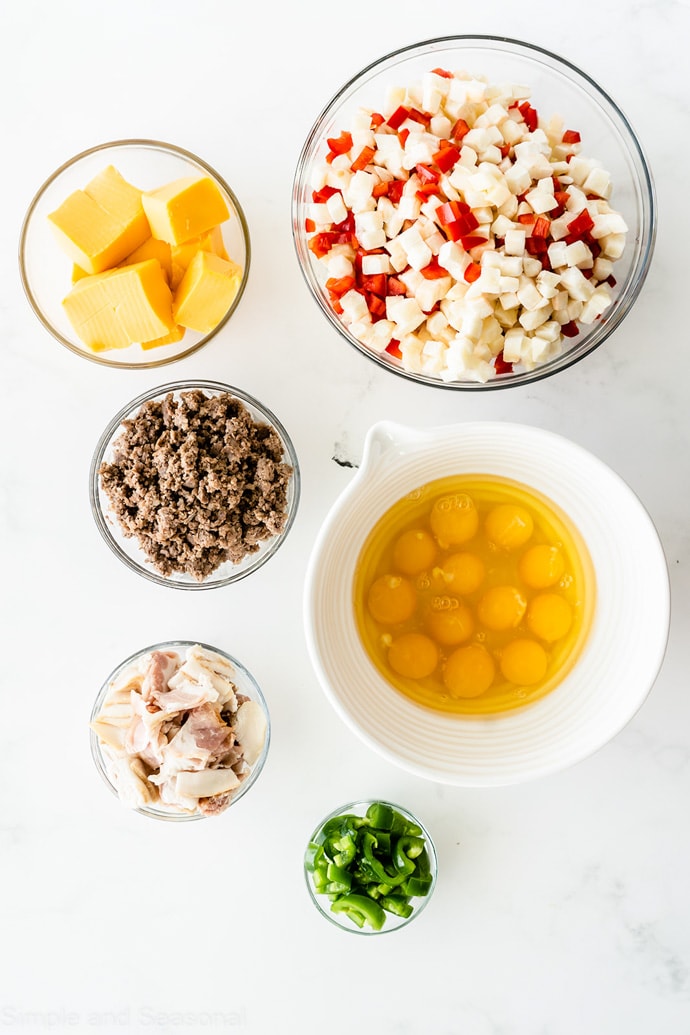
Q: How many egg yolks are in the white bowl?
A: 12